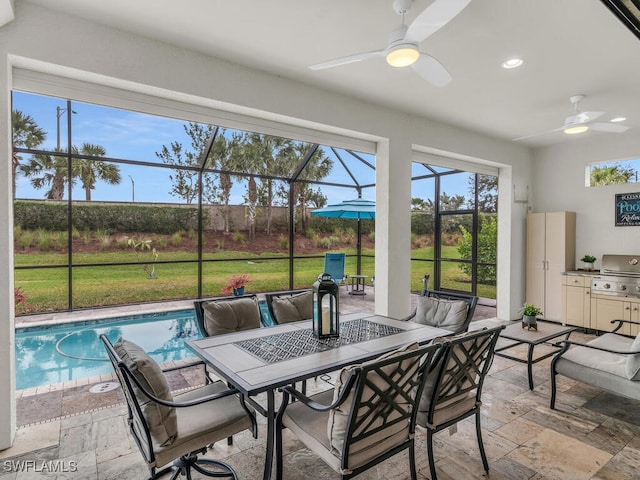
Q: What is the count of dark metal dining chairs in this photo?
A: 6